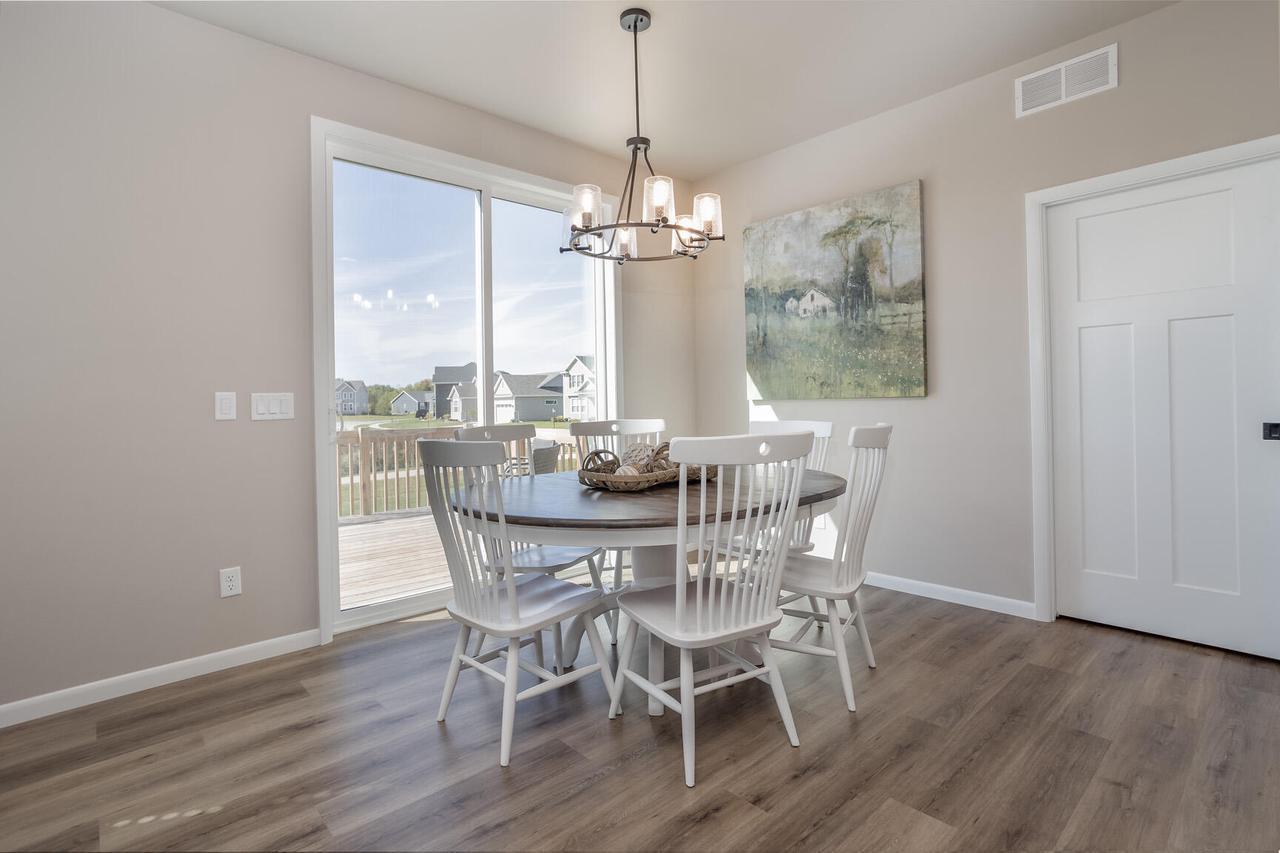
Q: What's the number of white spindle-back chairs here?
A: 6